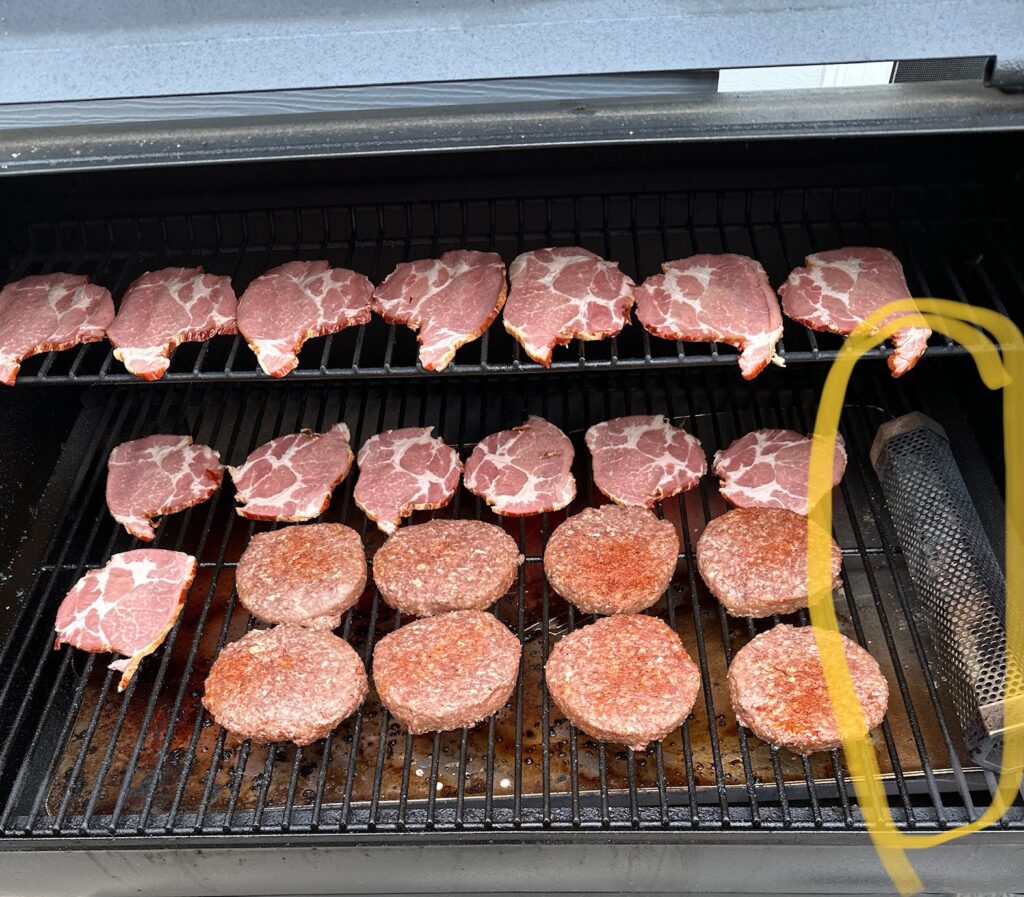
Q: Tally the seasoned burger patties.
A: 8